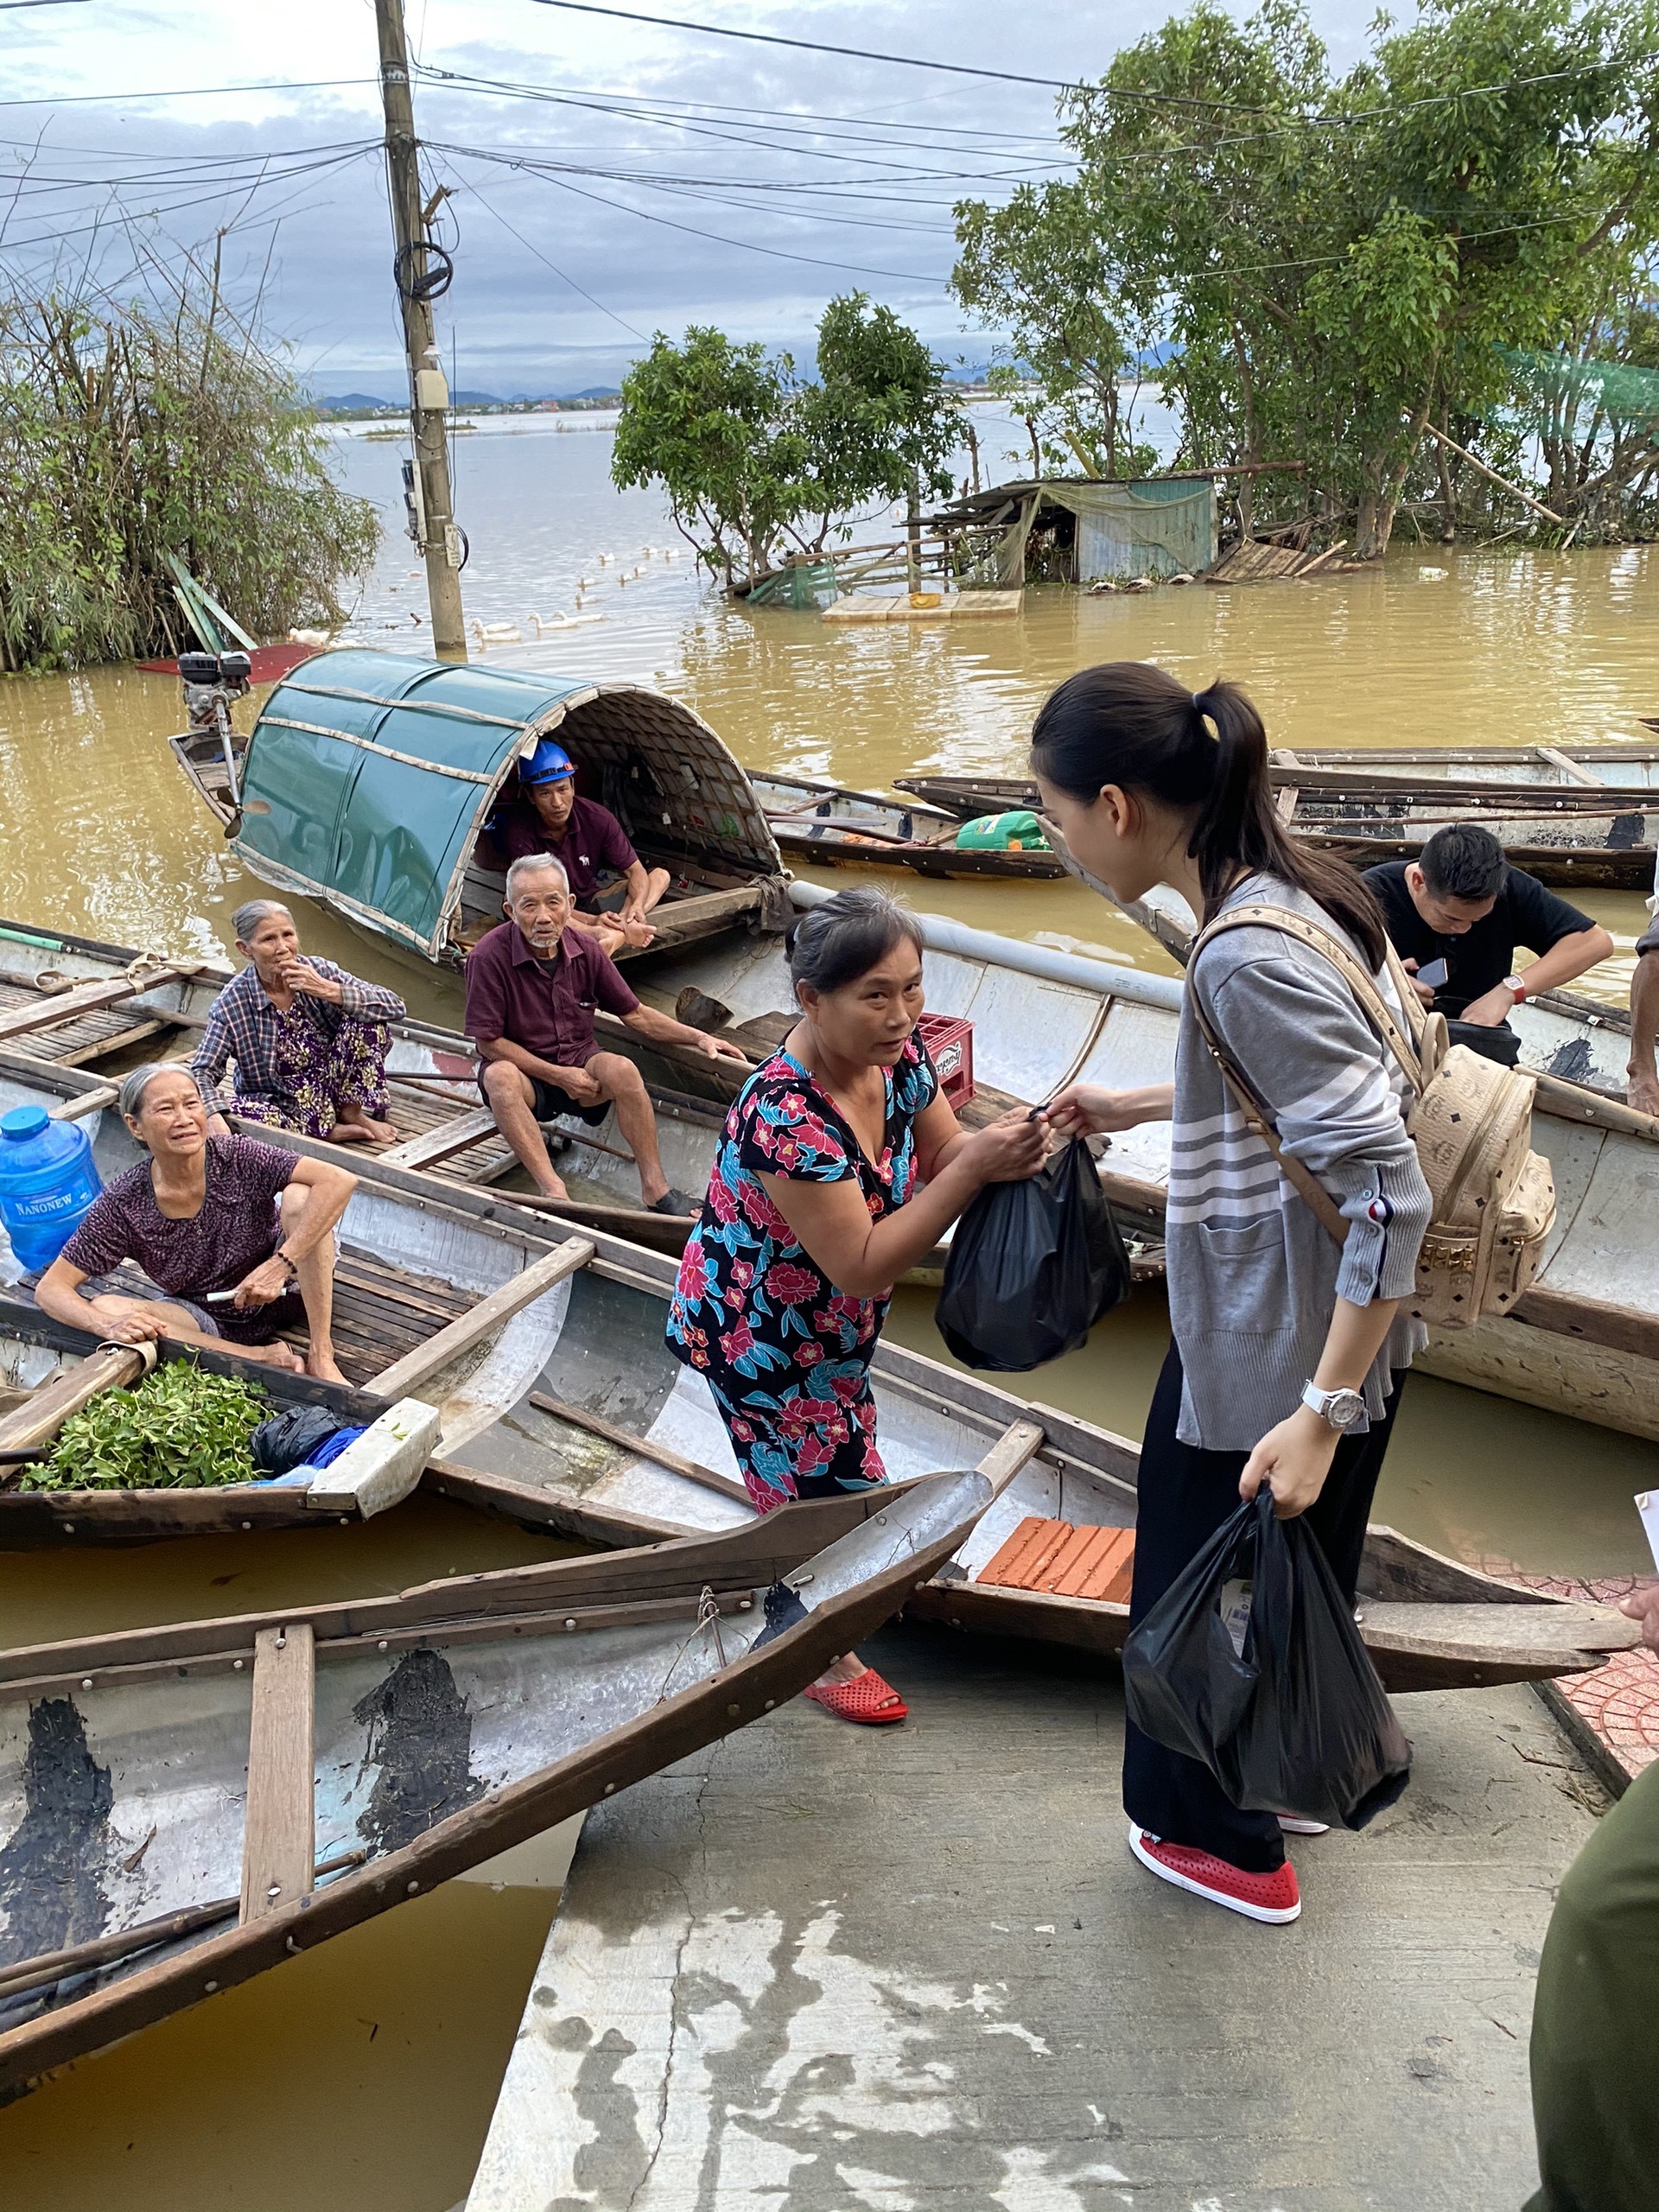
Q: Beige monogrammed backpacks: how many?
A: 1